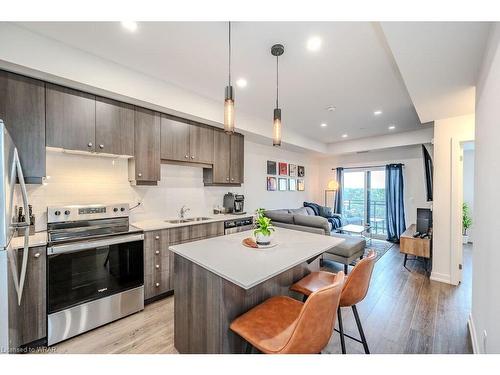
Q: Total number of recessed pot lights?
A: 7